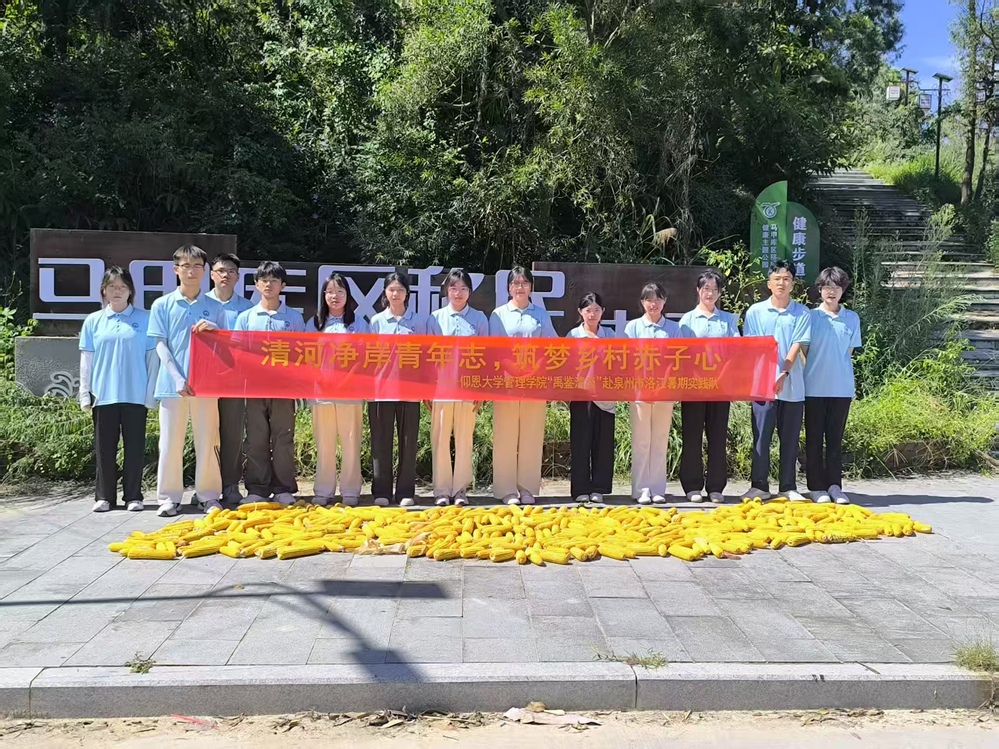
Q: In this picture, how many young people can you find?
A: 13